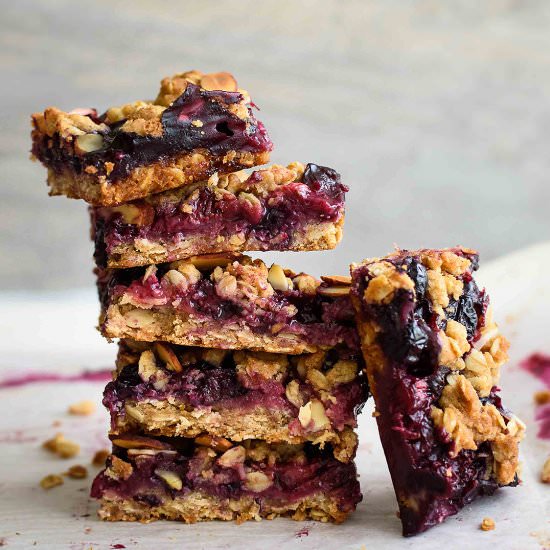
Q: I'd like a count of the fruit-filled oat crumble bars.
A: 6